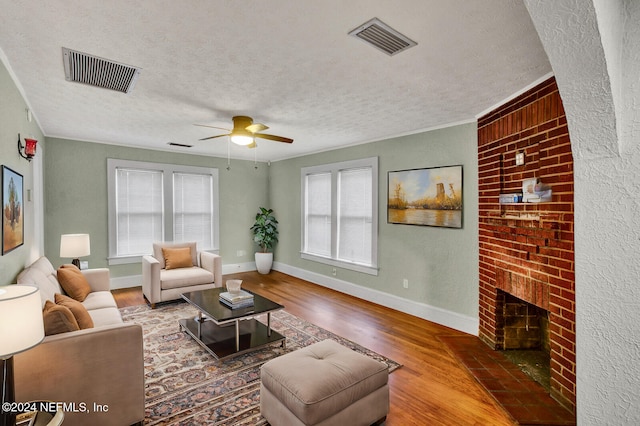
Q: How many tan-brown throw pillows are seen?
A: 4